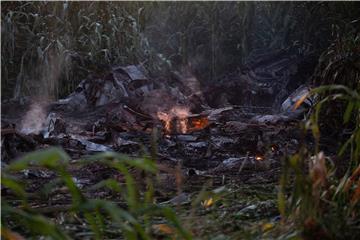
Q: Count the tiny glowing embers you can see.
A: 2